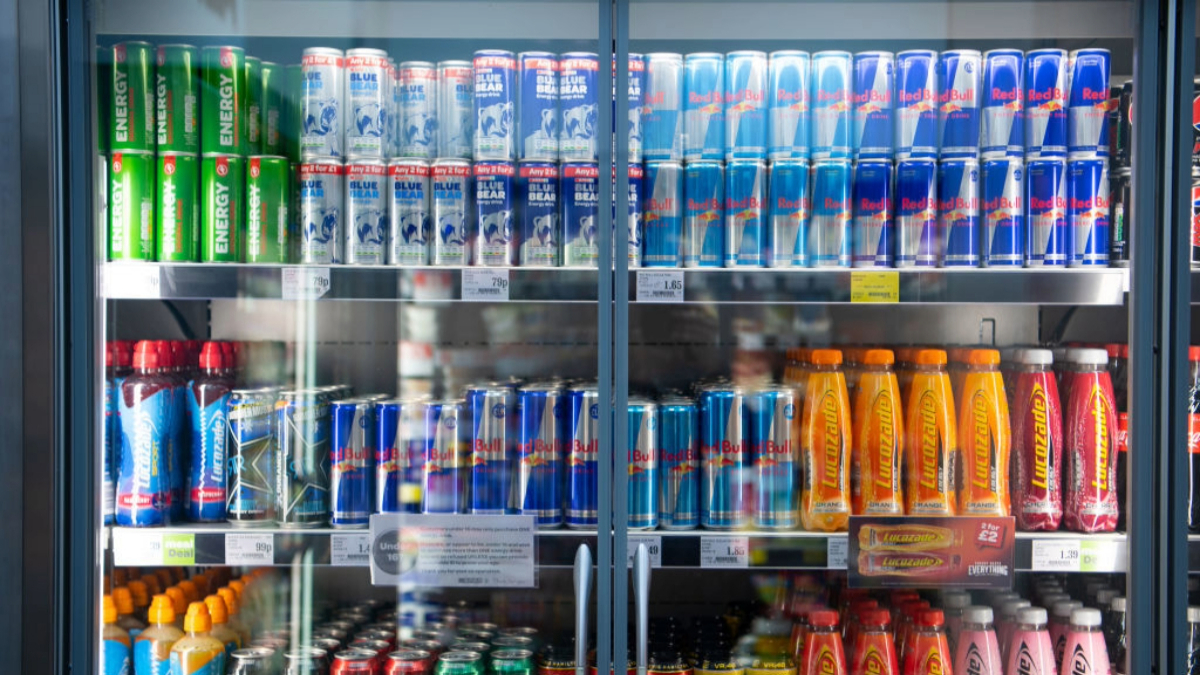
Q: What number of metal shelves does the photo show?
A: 2